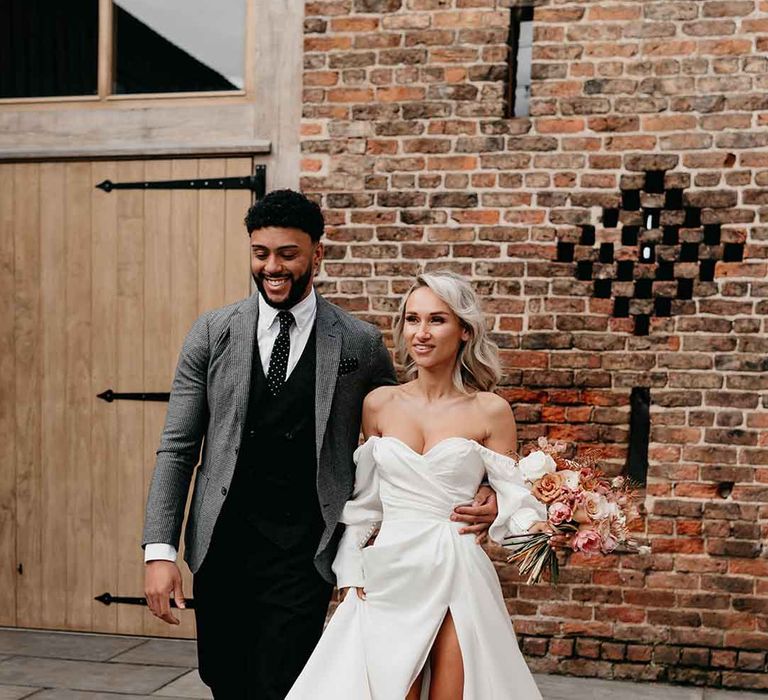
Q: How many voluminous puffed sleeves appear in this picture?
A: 2